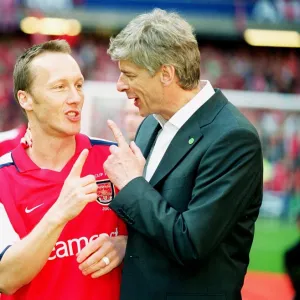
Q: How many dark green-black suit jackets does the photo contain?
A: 1